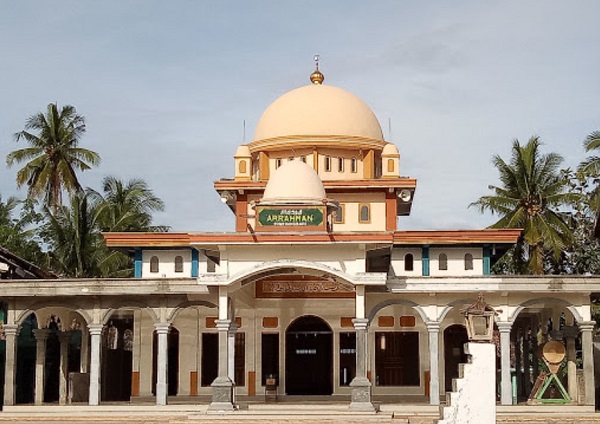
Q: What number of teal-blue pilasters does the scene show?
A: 4